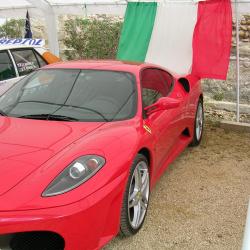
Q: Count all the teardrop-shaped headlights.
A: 1